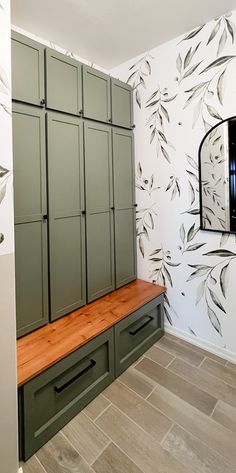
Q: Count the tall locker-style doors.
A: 4